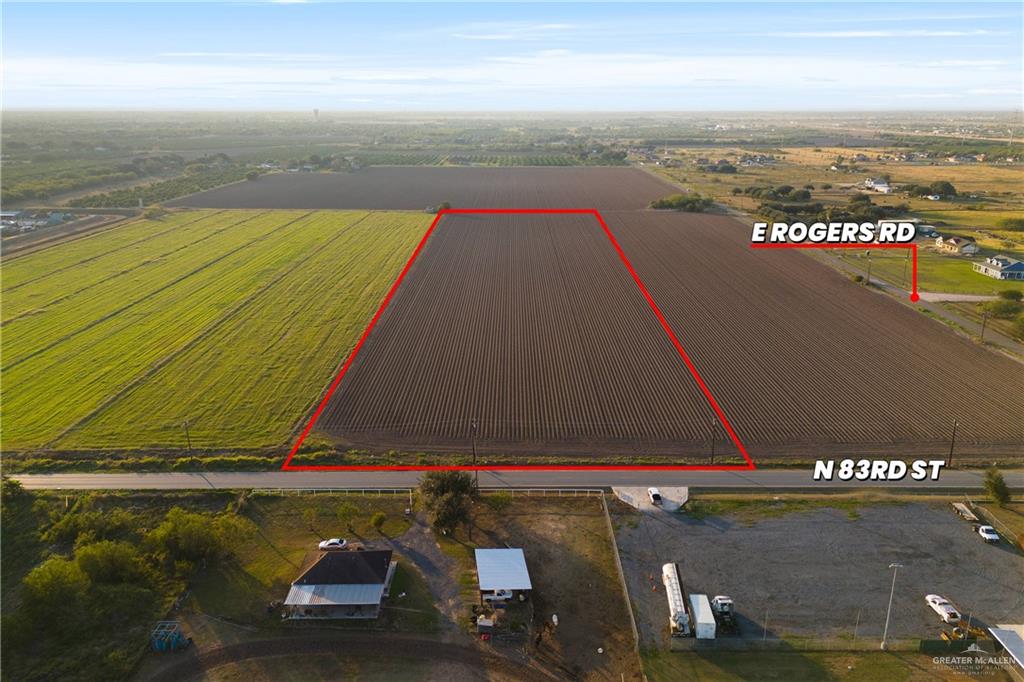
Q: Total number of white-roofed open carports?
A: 1